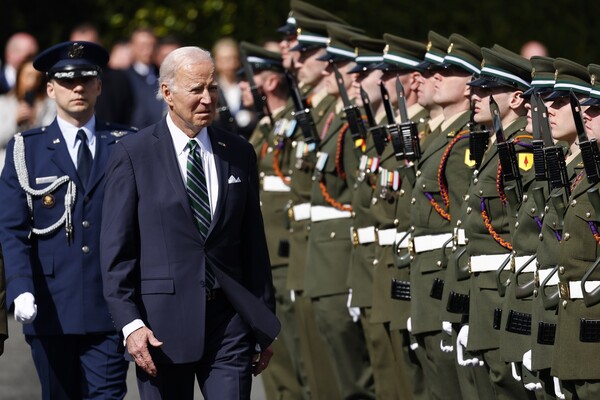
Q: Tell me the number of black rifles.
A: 12